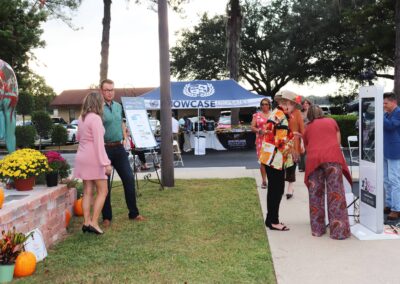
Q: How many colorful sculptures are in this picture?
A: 1